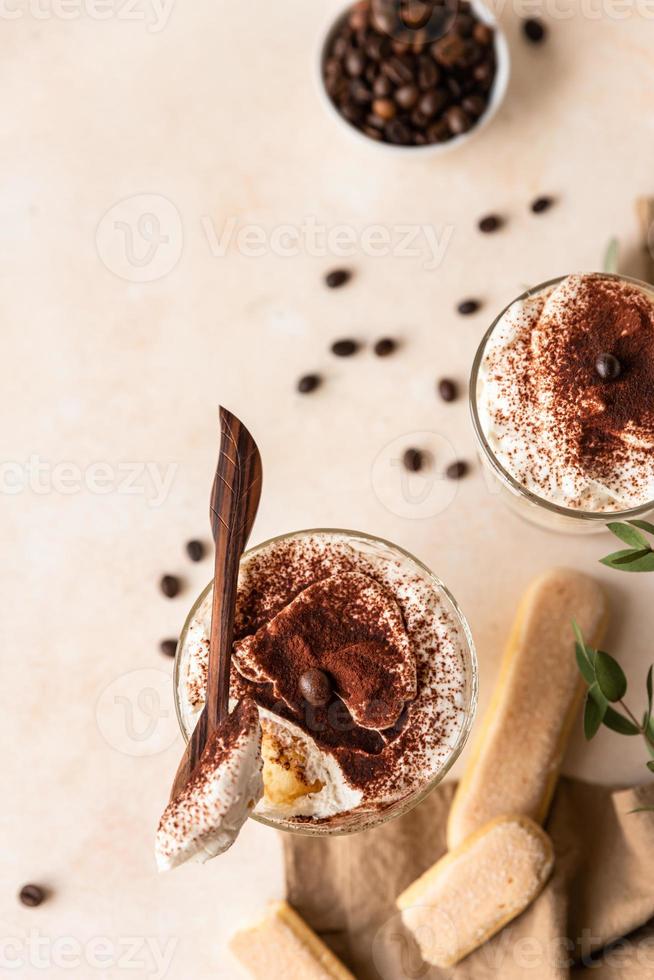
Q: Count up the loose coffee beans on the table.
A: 15